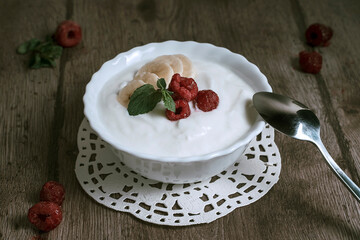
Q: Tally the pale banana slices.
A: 5